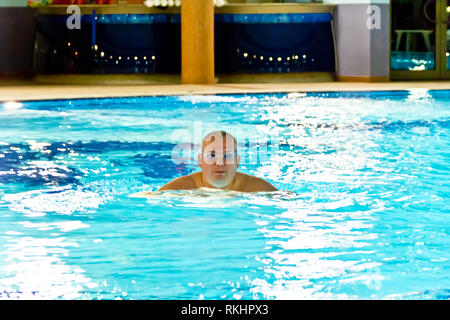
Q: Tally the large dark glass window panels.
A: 2